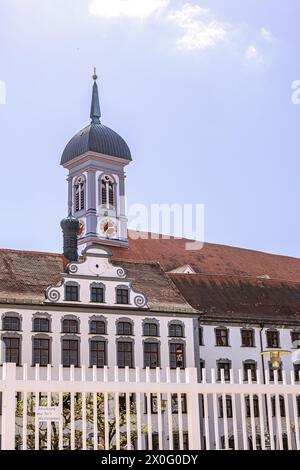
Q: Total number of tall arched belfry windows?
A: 2